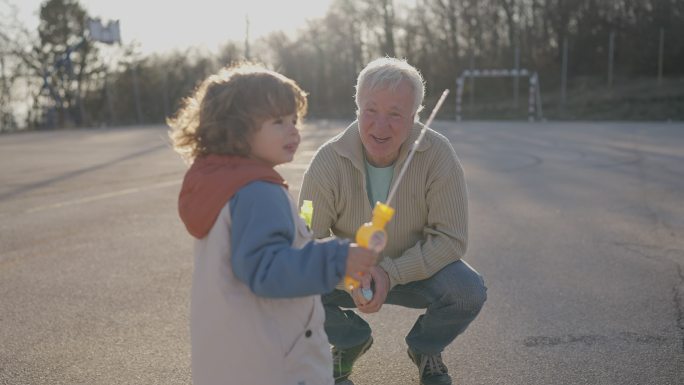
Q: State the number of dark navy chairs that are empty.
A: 0